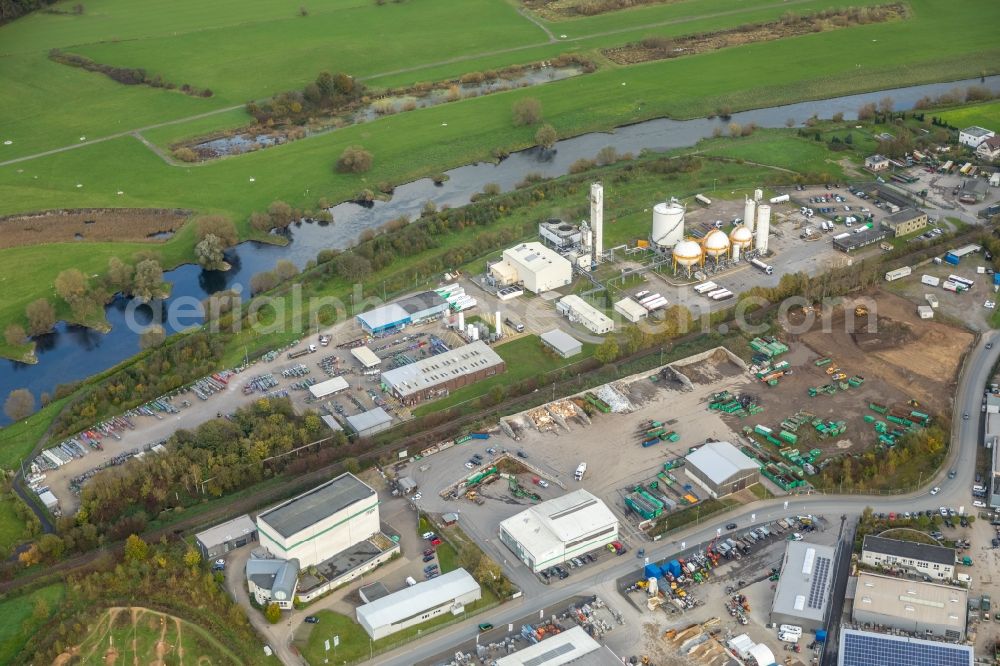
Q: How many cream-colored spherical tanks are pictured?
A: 3